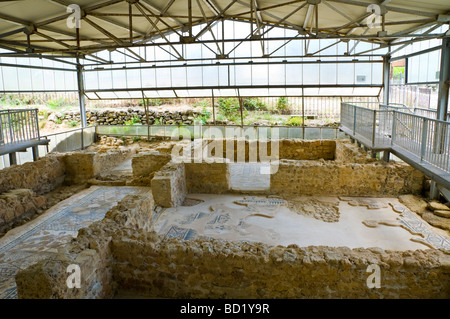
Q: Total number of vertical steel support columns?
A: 3